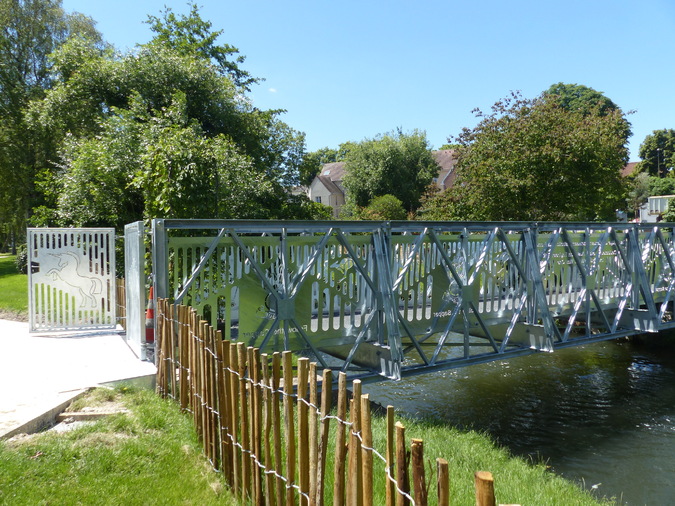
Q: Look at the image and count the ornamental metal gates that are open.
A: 1